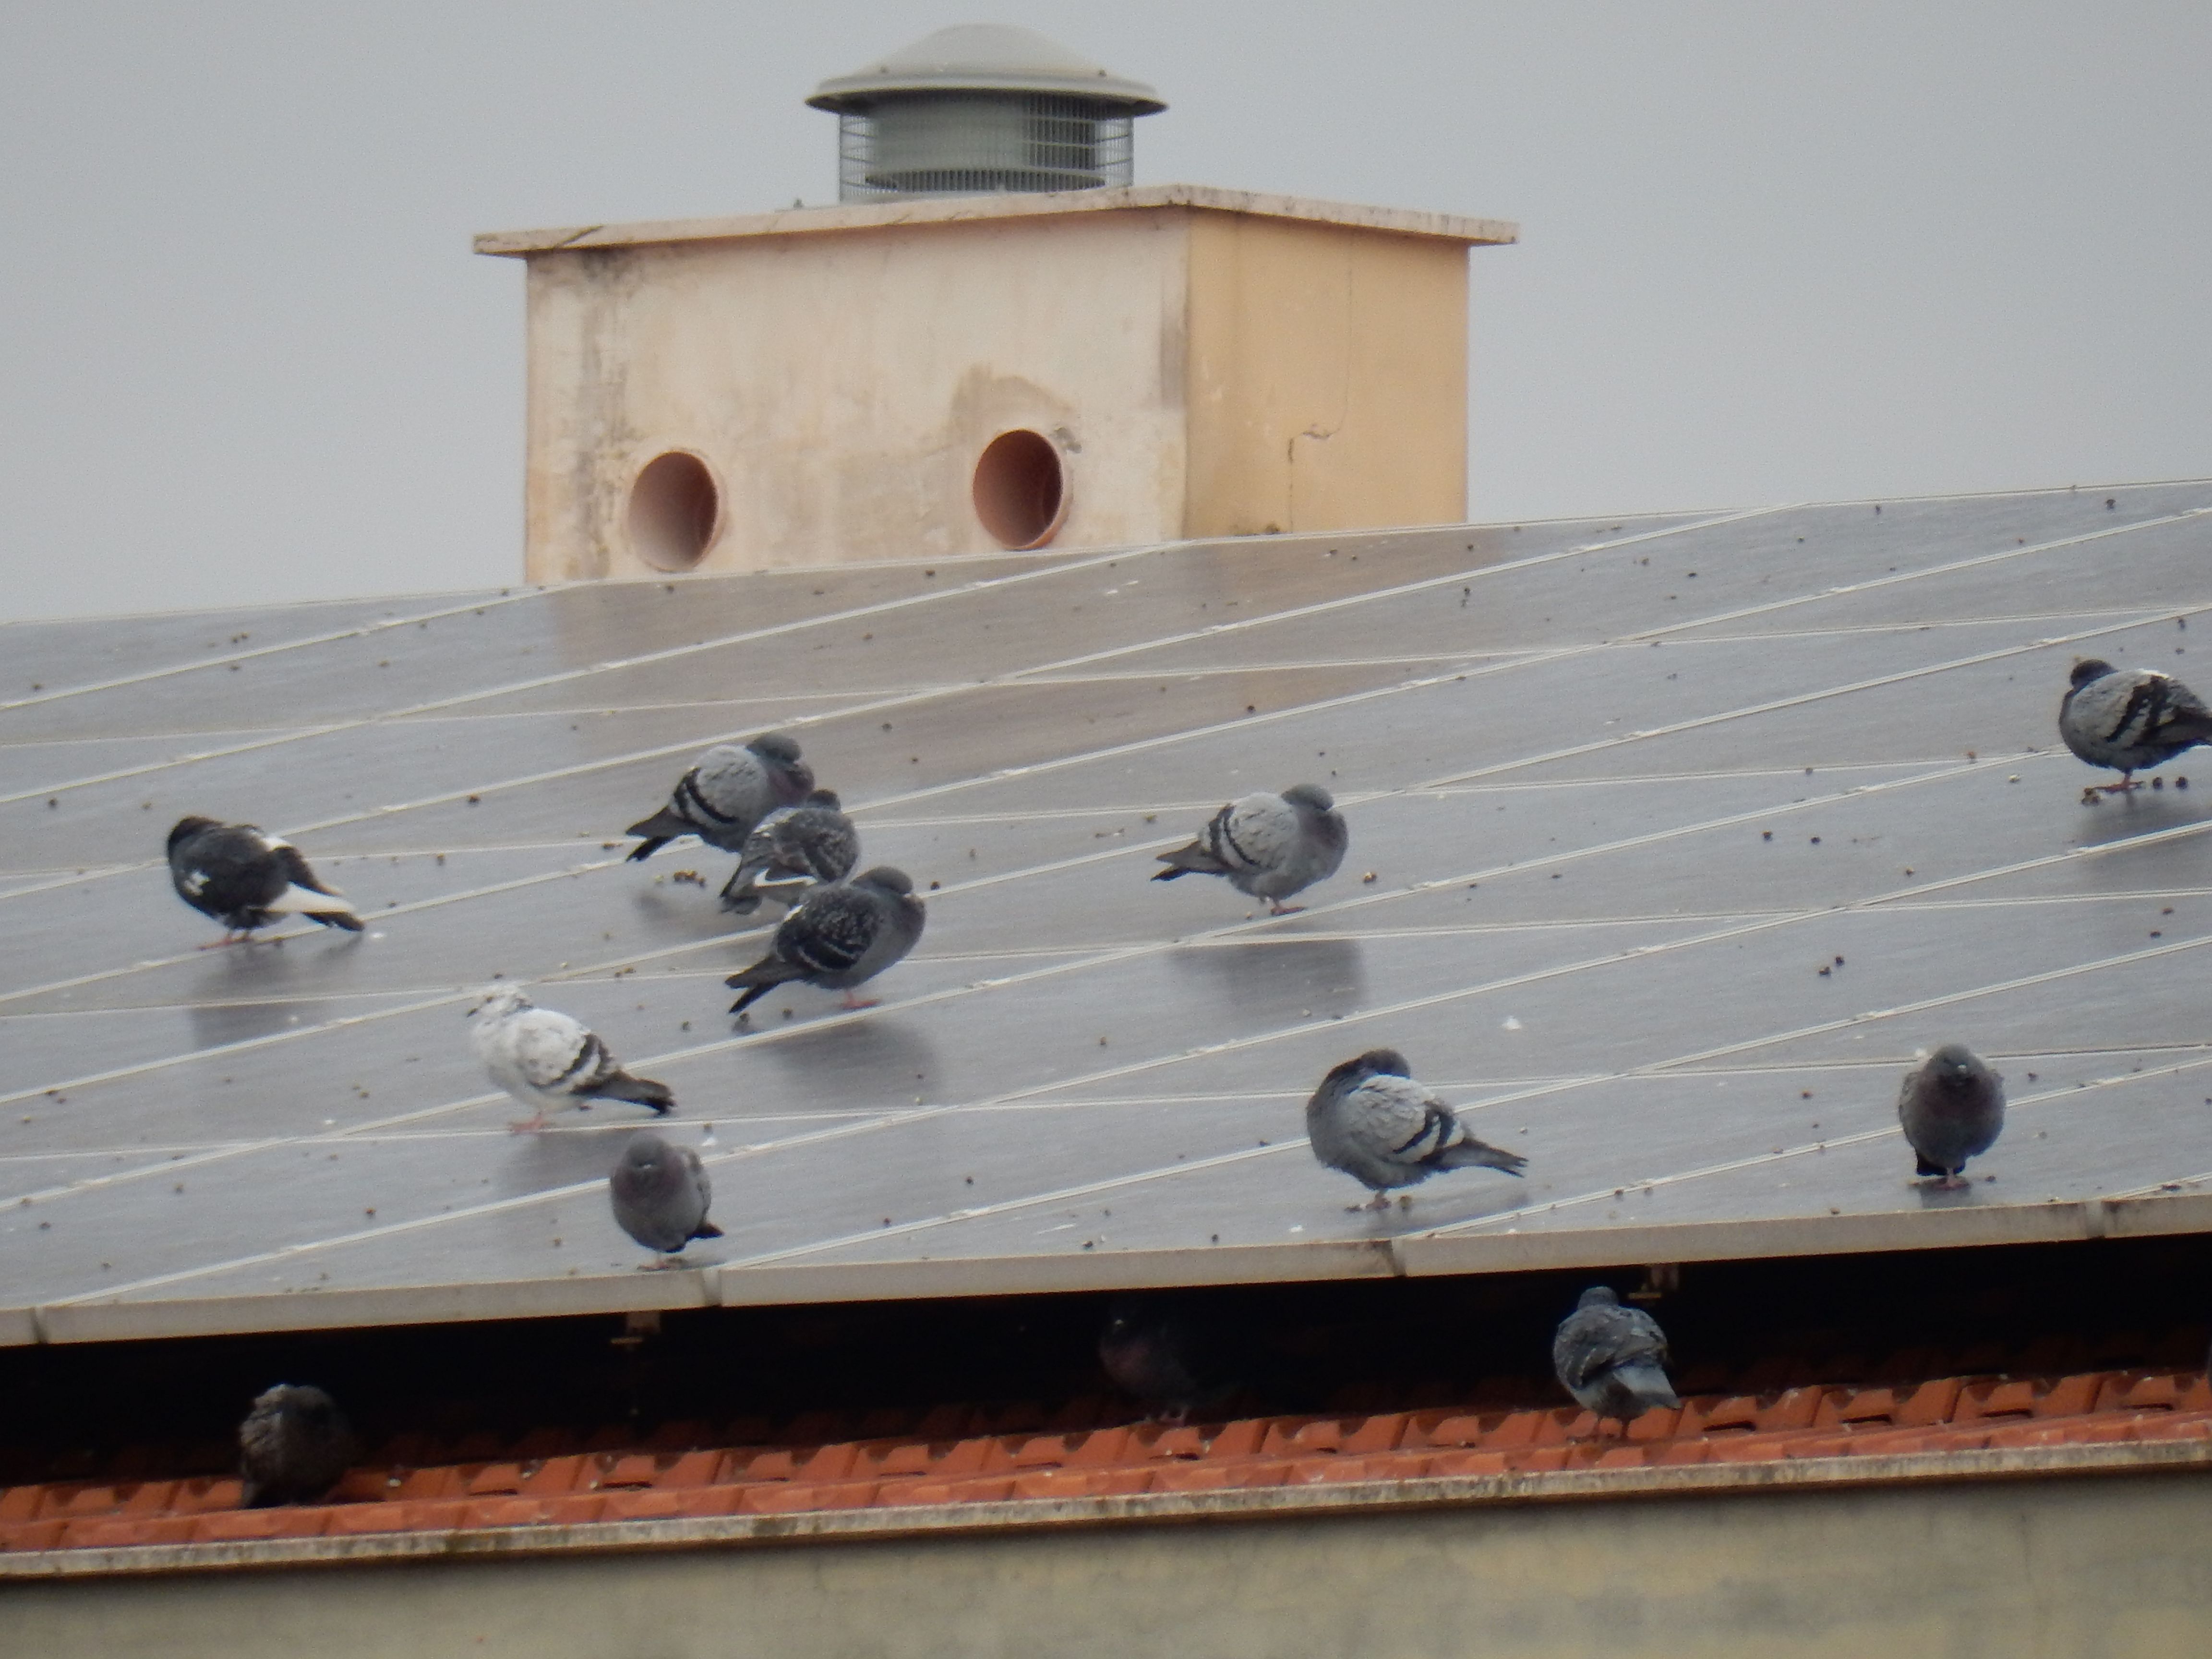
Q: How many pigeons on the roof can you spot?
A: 13